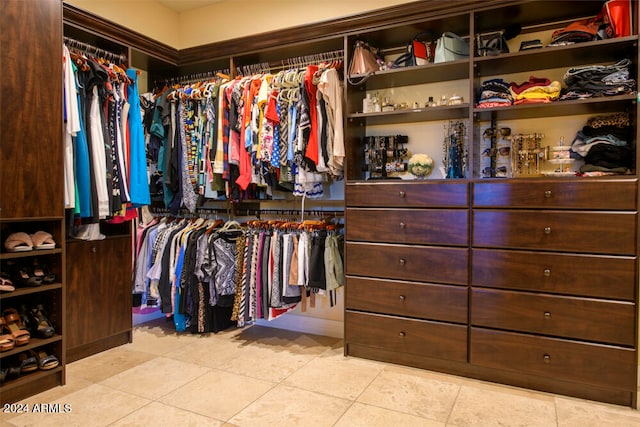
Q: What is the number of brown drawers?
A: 10